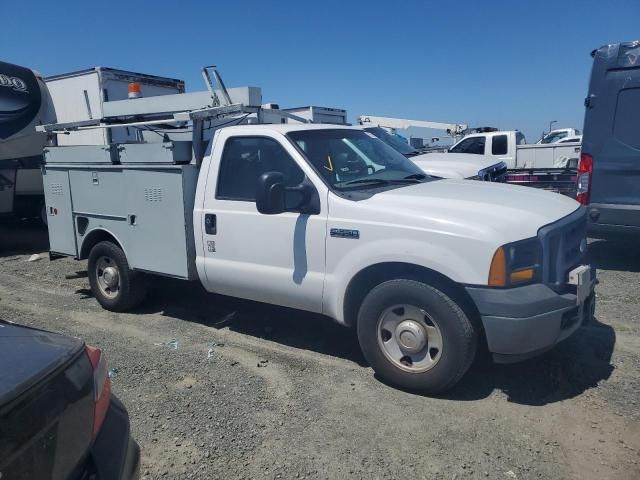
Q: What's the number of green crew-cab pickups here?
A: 0